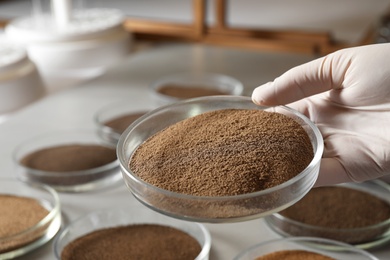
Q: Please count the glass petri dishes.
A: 8